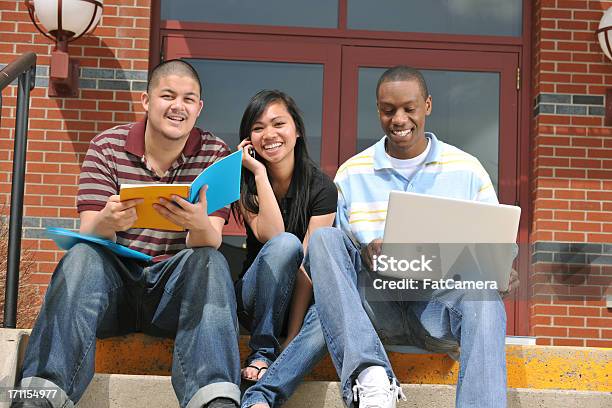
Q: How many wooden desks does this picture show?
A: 0